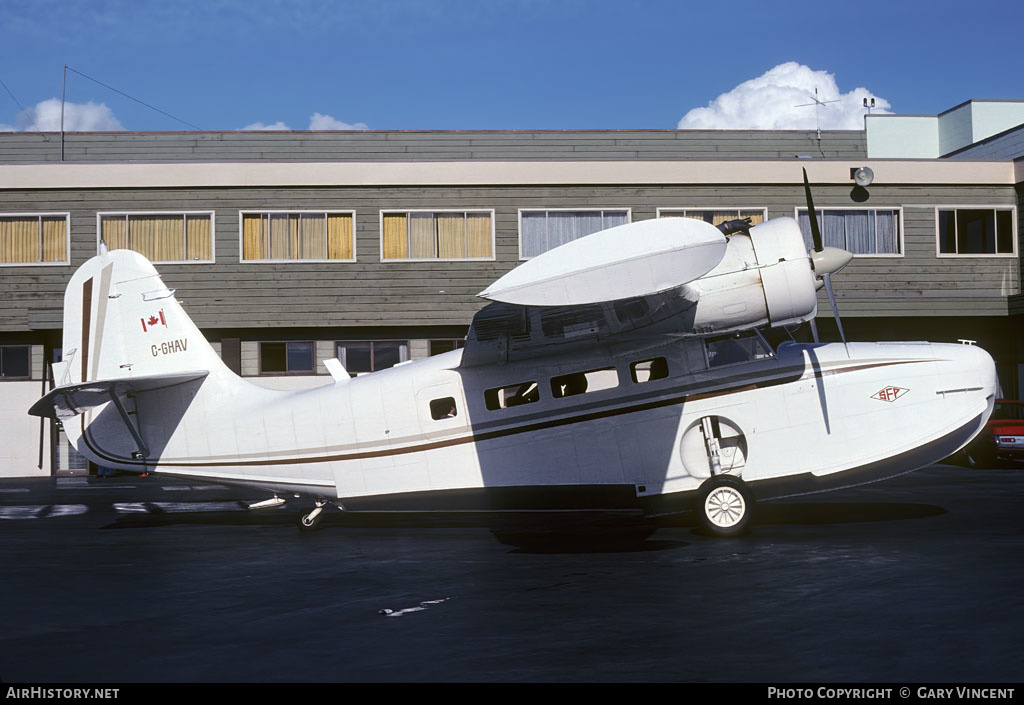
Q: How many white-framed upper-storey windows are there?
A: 8